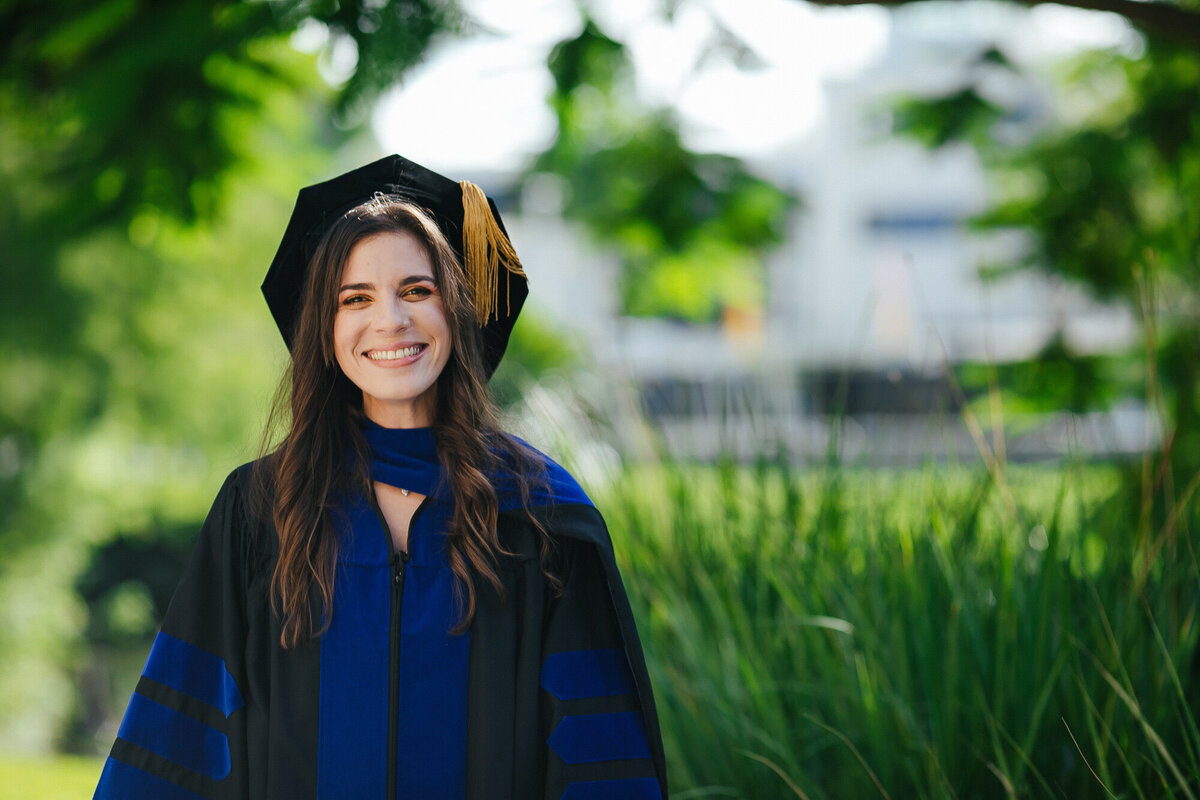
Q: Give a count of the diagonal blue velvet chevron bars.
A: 6